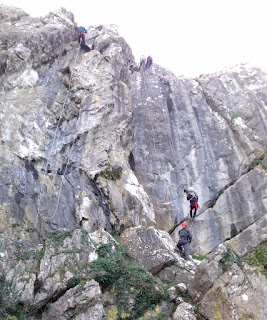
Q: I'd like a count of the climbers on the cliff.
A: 5